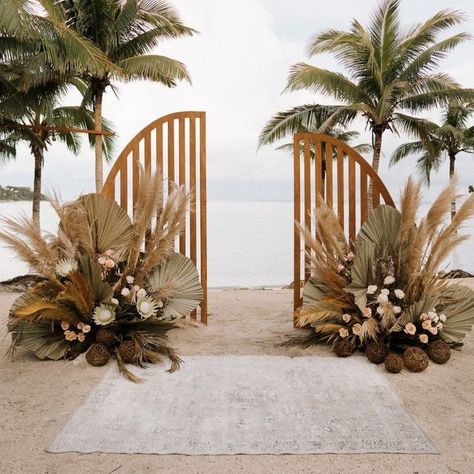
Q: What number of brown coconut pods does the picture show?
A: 8